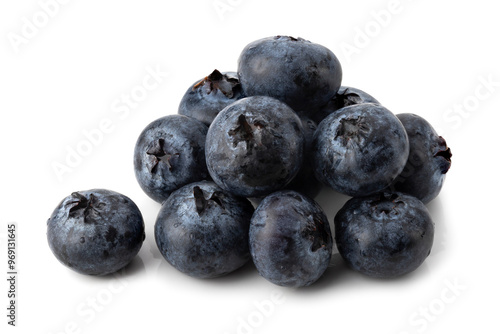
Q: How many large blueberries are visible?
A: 11